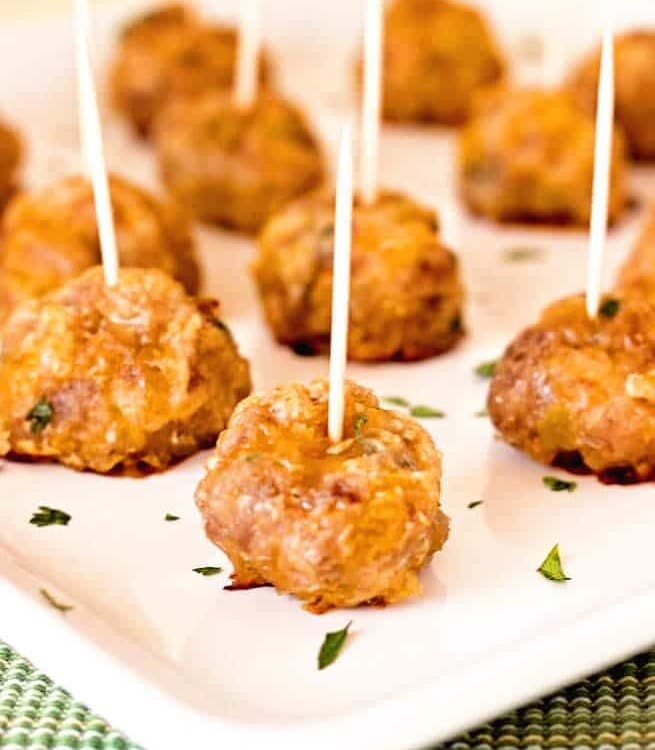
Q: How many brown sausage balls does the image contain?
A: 12